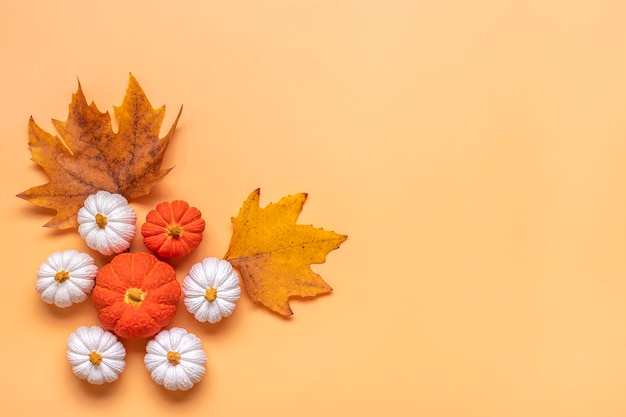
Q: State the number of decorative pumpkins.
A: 7